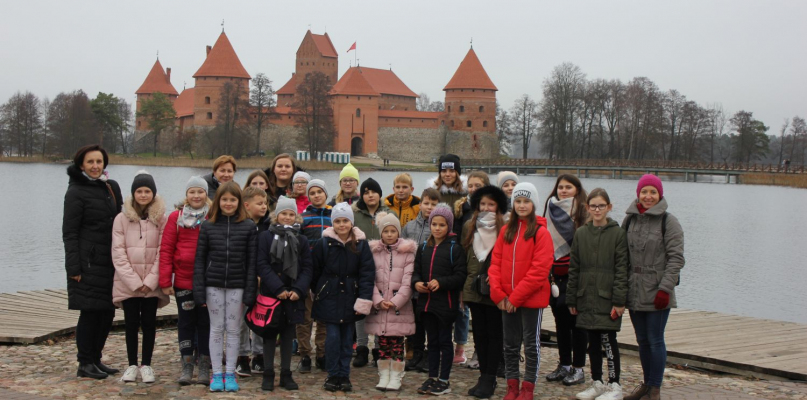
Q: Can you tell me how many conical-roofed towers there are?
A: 3